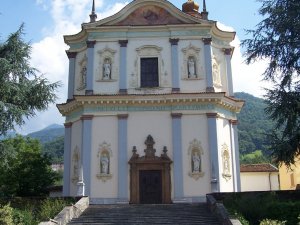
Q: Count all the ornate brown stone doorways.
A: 1